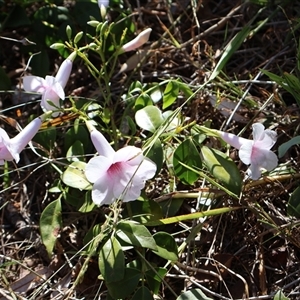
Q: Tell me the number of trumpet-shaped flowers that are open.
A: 4